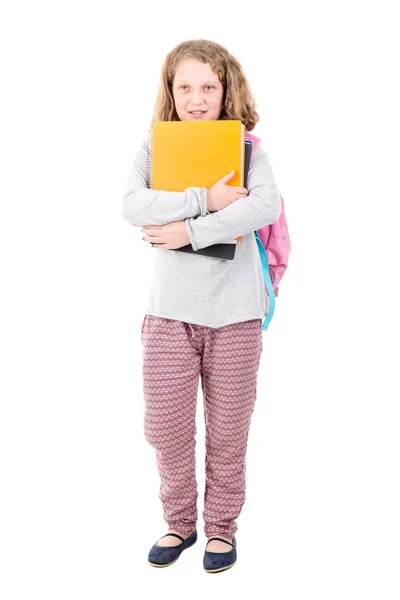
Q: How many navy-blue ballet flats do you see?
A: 2